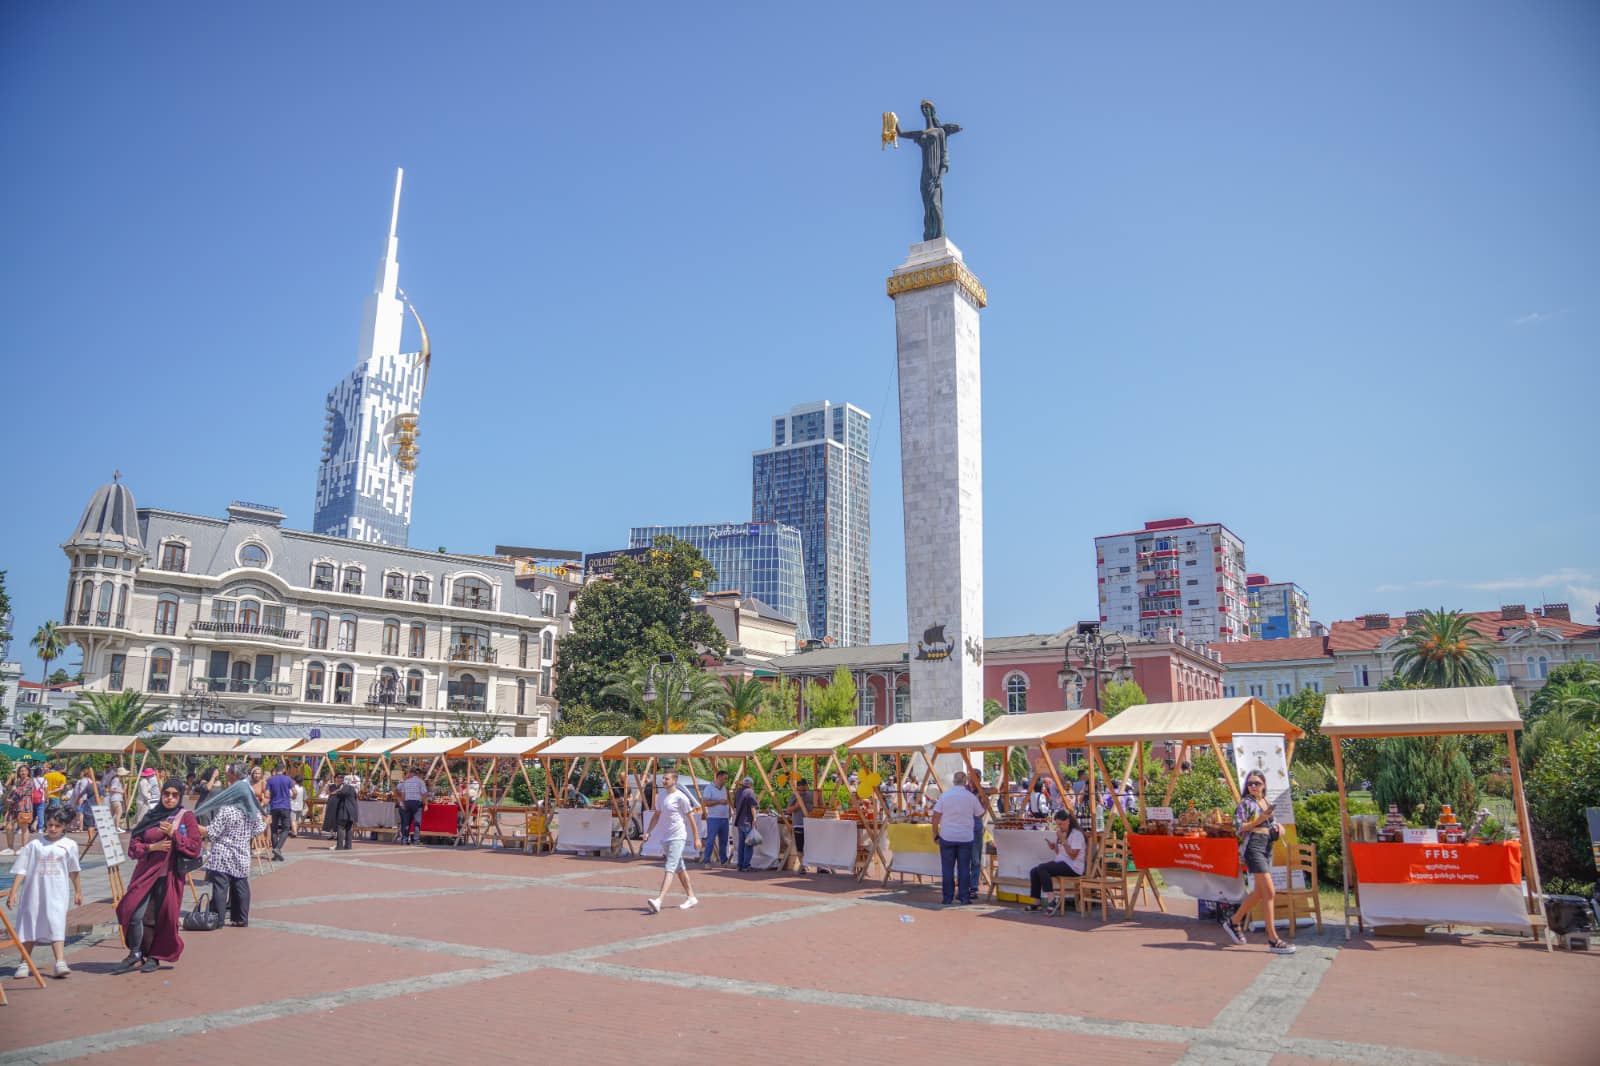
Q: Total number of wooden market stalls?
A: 15